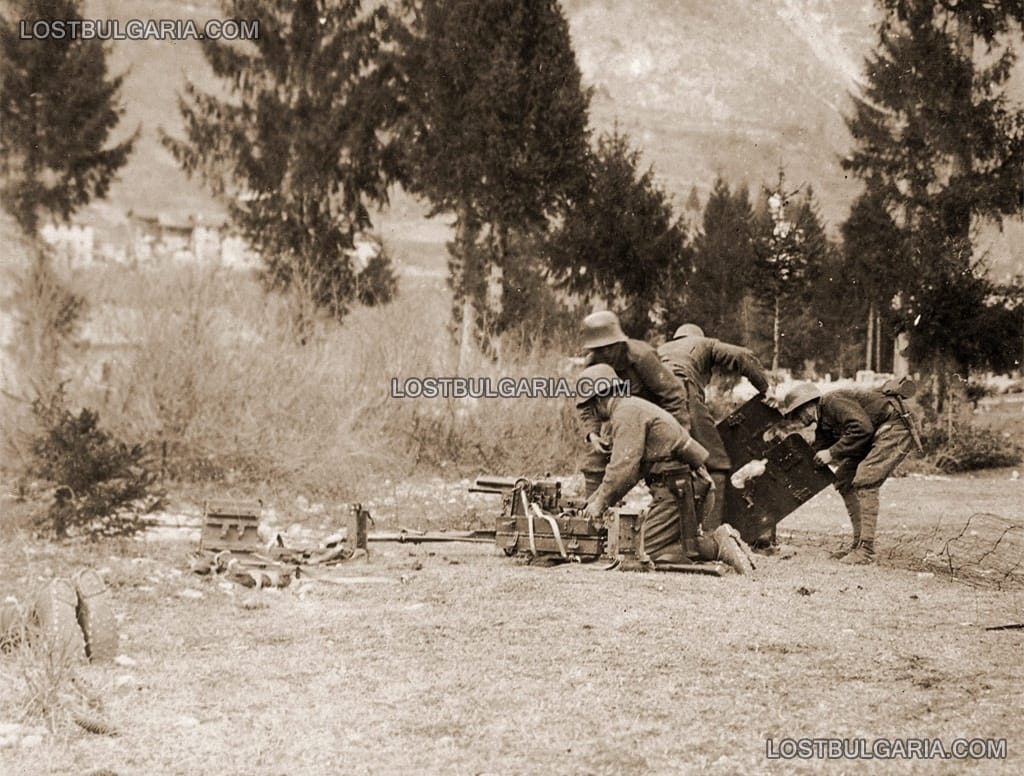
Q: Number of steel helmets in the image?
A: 4